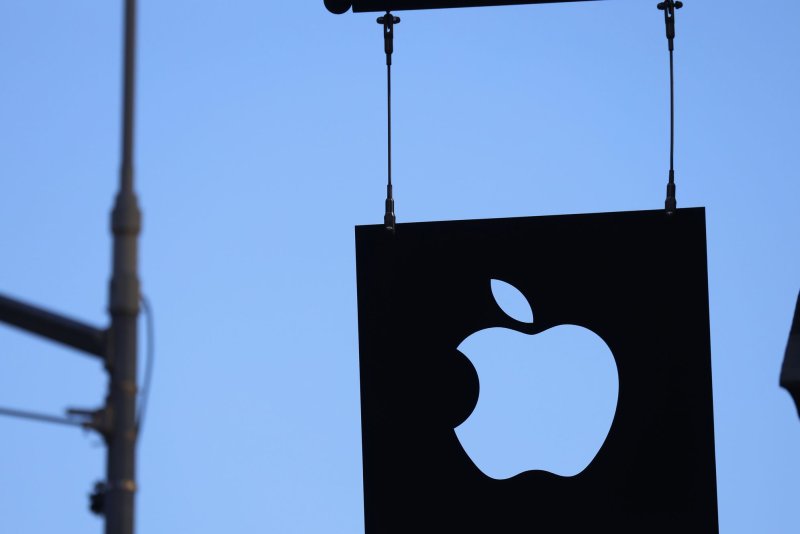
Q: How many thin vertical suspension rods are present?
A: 2